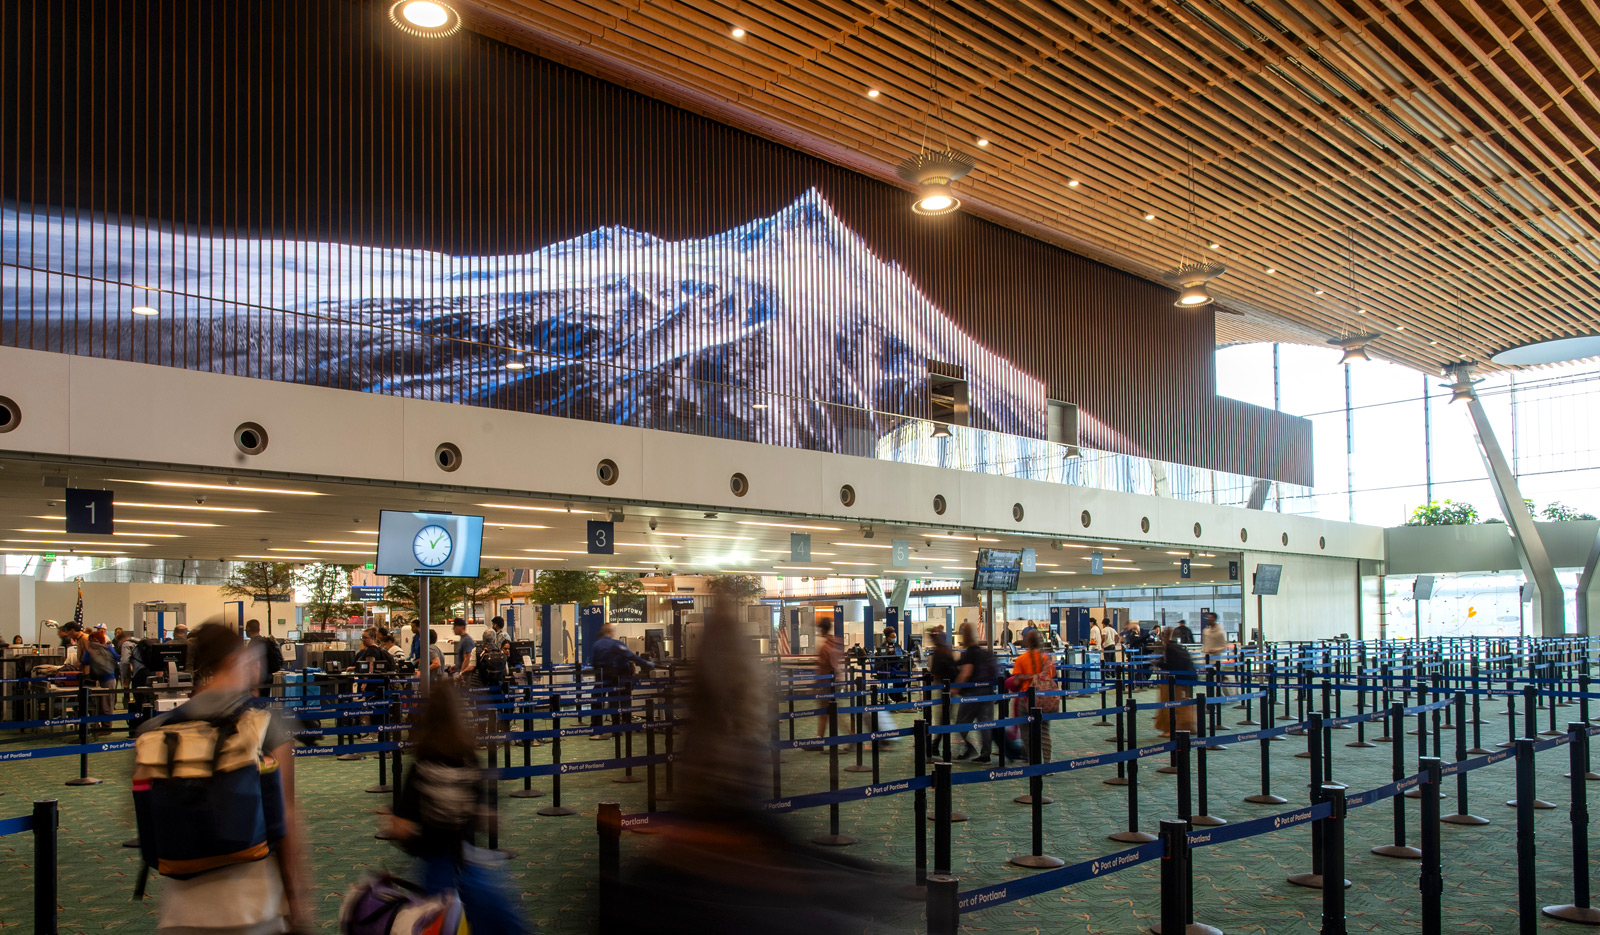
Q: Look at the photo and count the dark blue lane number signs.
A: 4